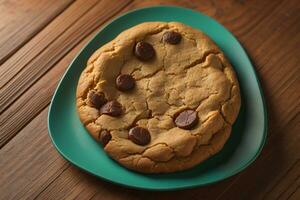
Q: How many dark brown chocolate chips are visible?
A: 8